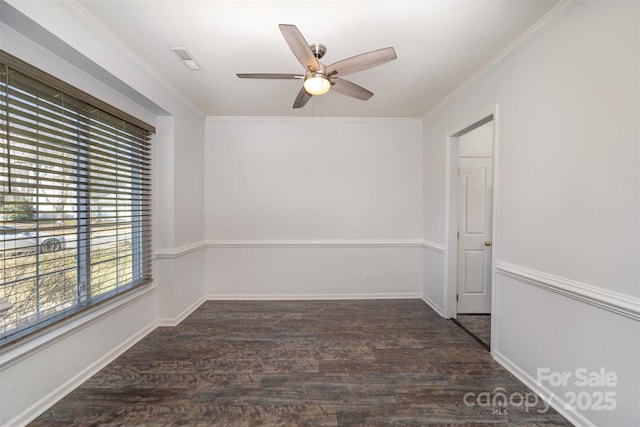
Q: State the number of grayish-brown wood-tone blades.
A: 5